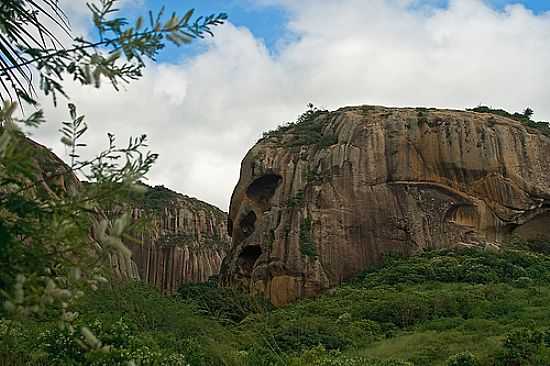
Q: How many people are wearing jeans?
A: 0